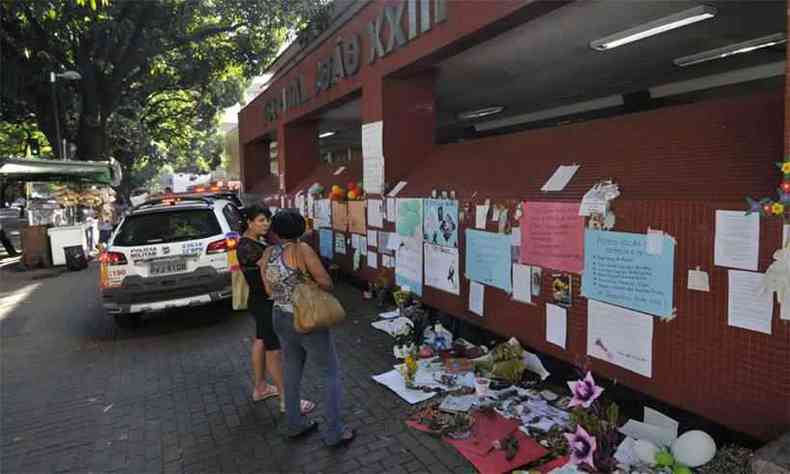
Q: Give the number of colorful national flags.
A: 0